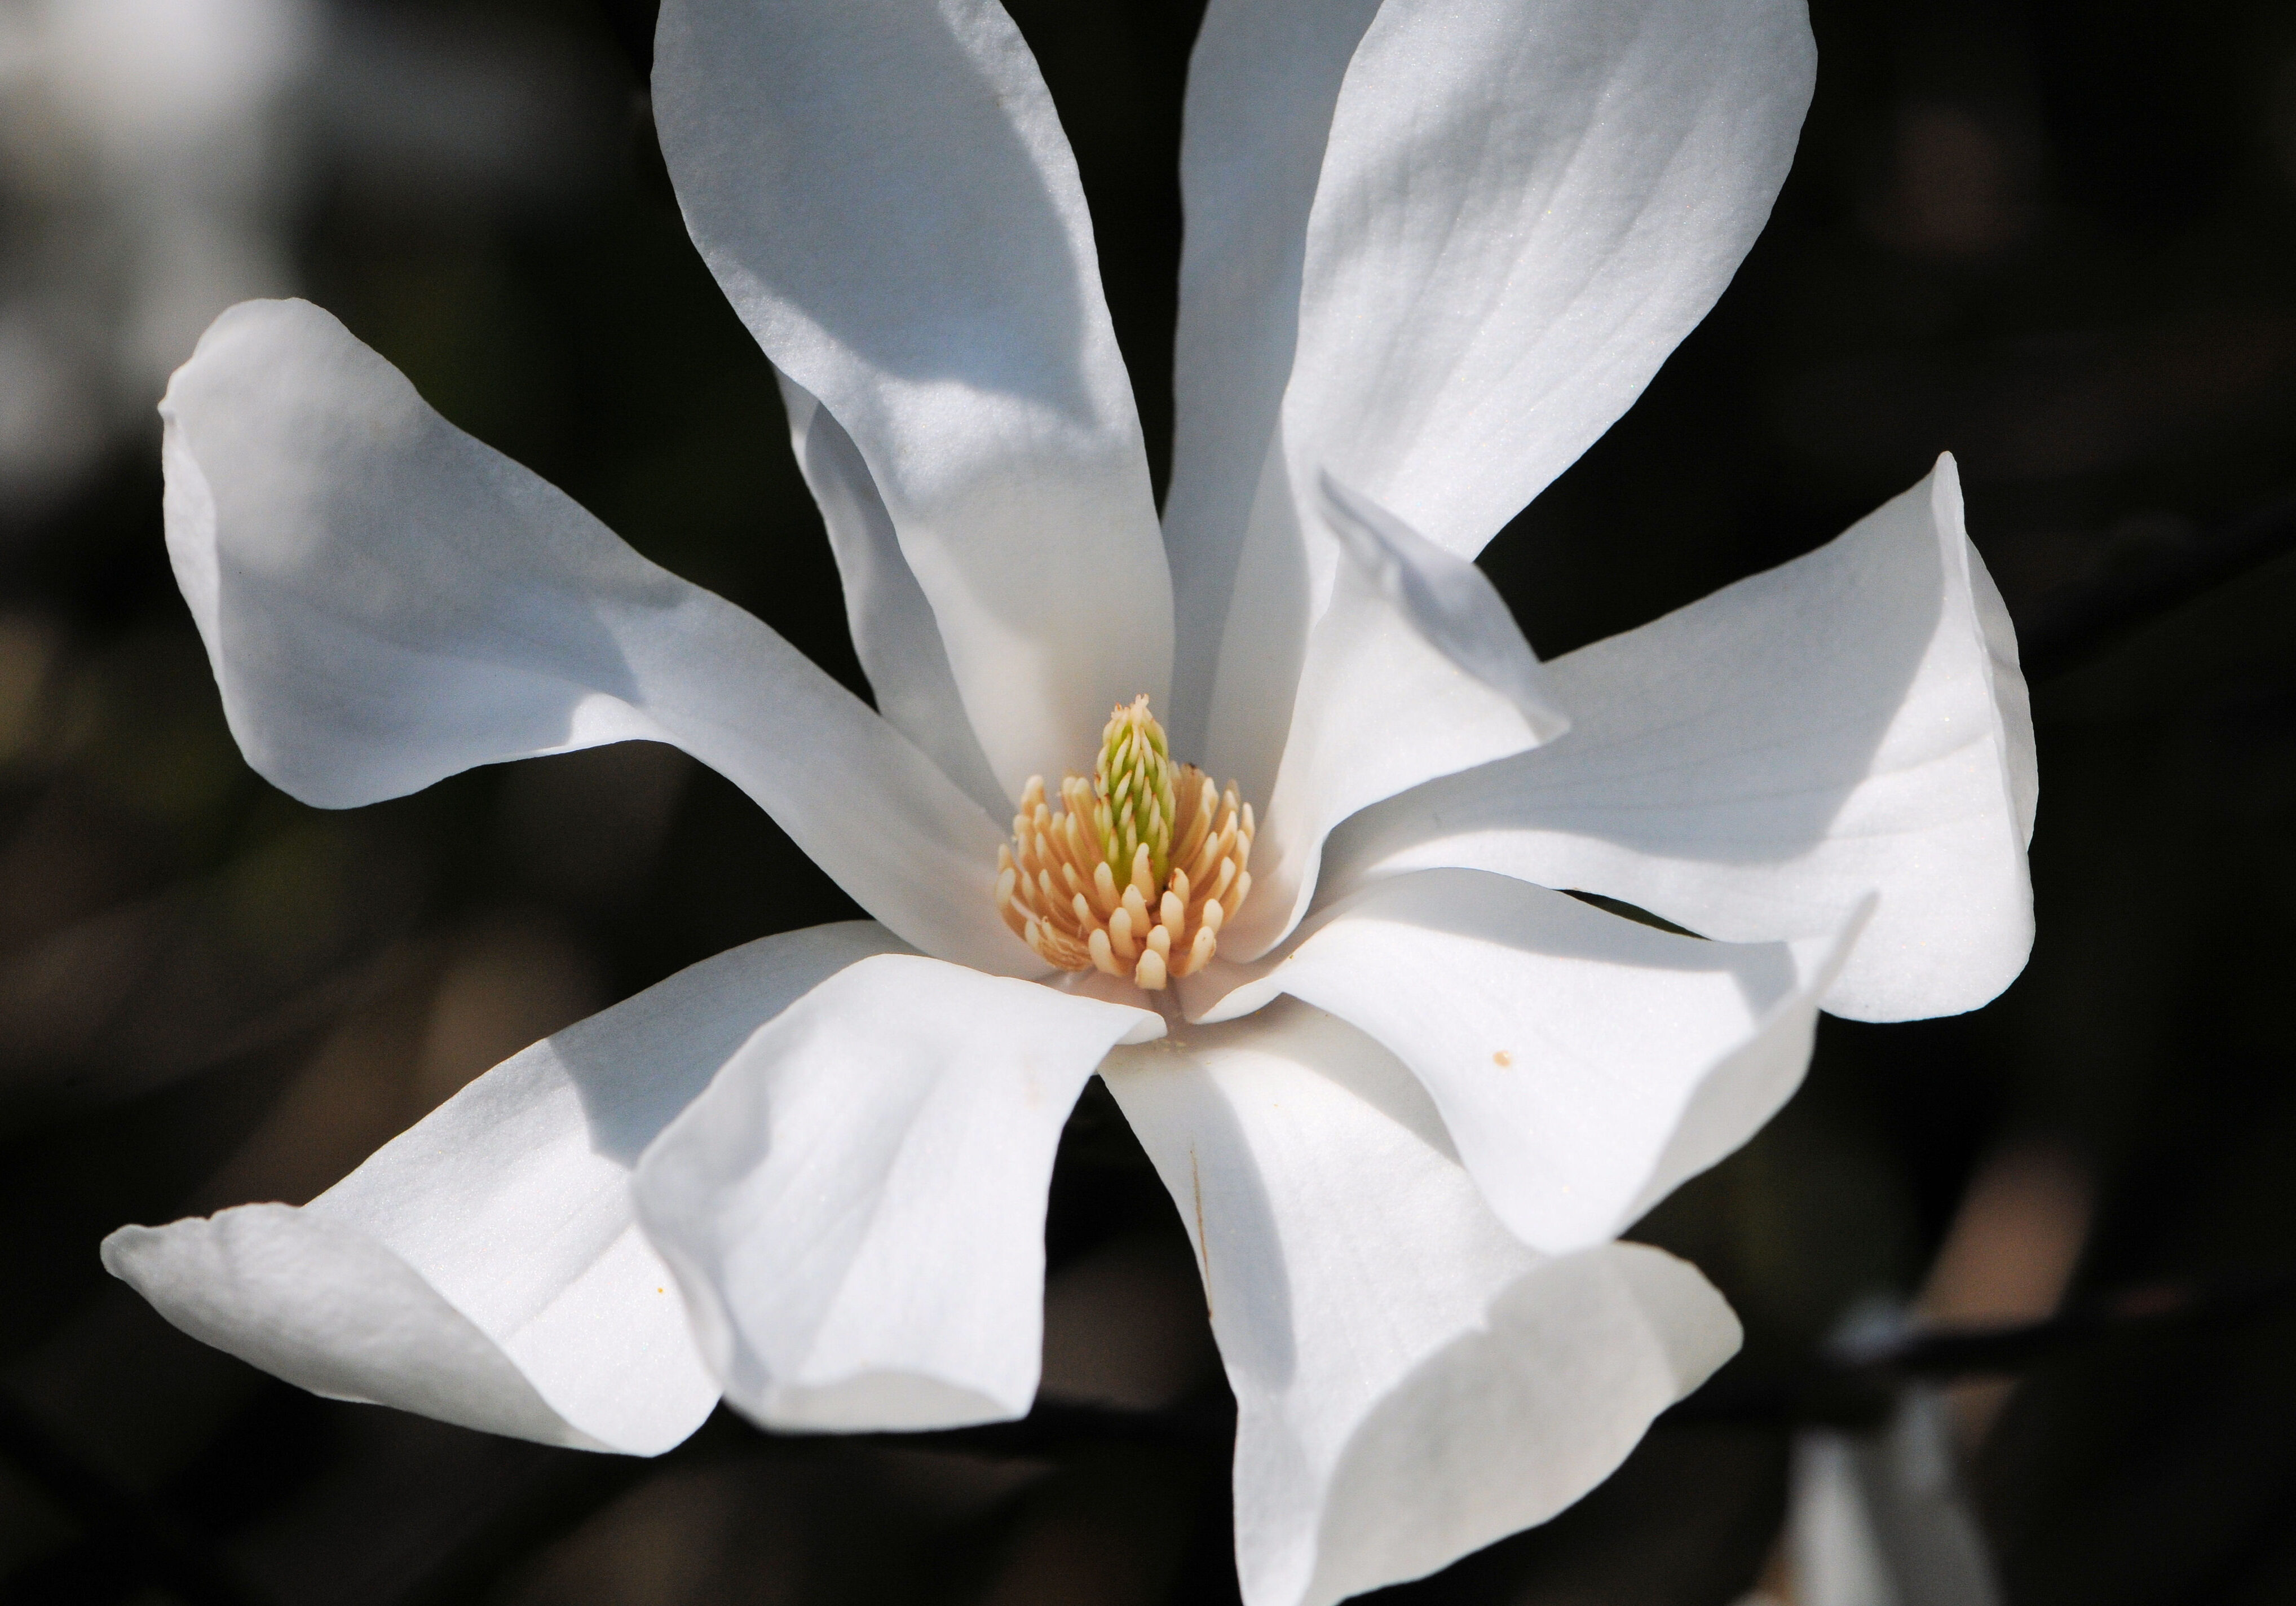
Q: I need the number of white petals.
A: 11